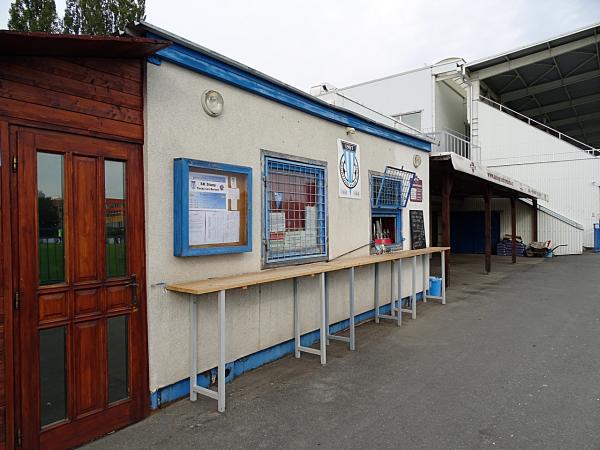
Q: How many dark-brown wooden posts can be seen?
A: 4